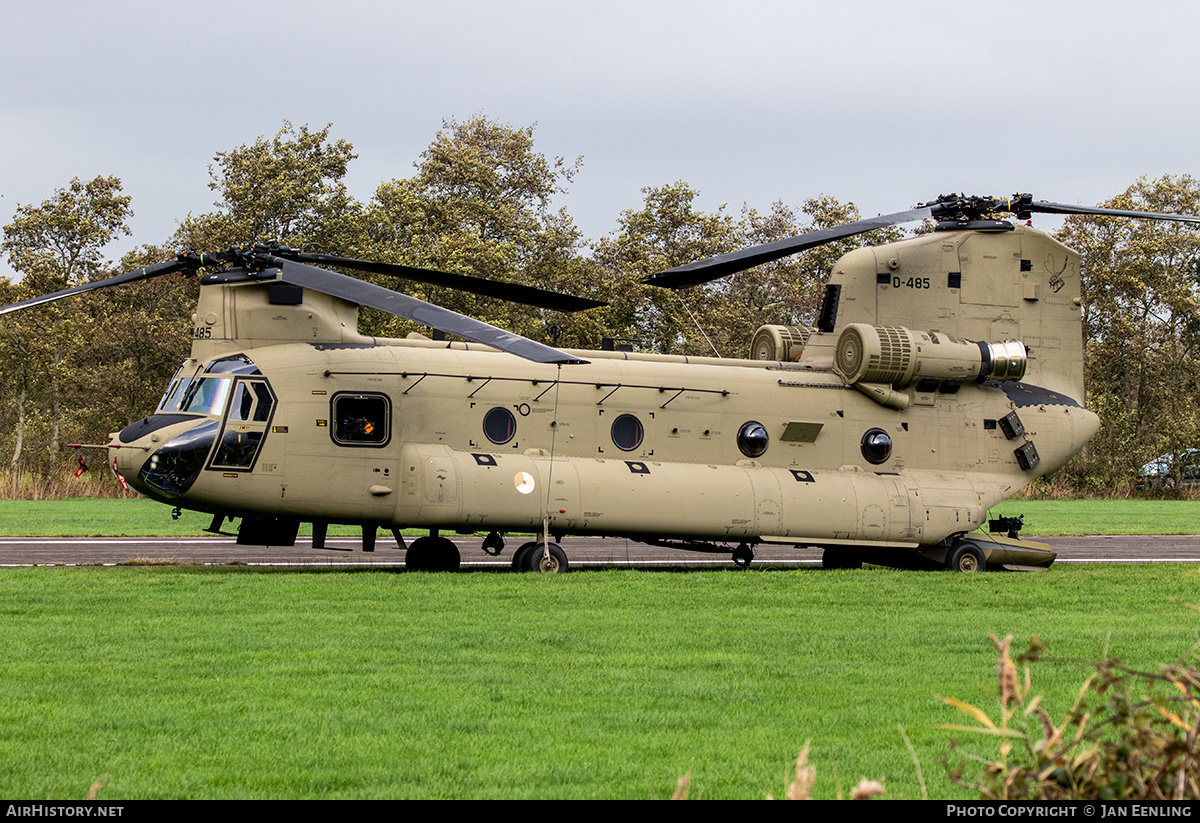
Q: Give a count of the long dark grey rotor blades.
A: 5